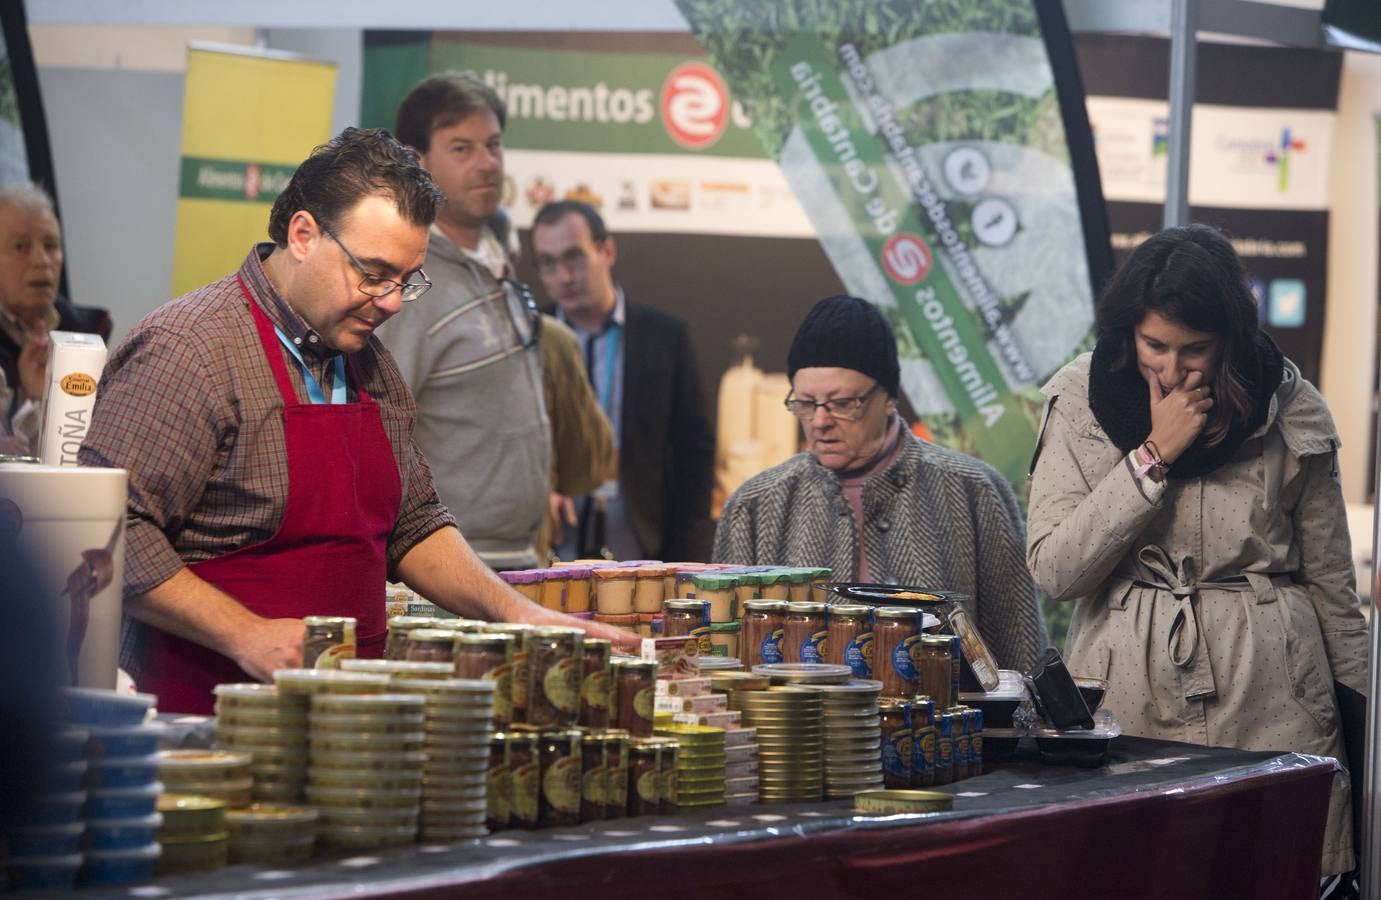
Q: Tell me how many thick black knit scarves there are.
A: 1